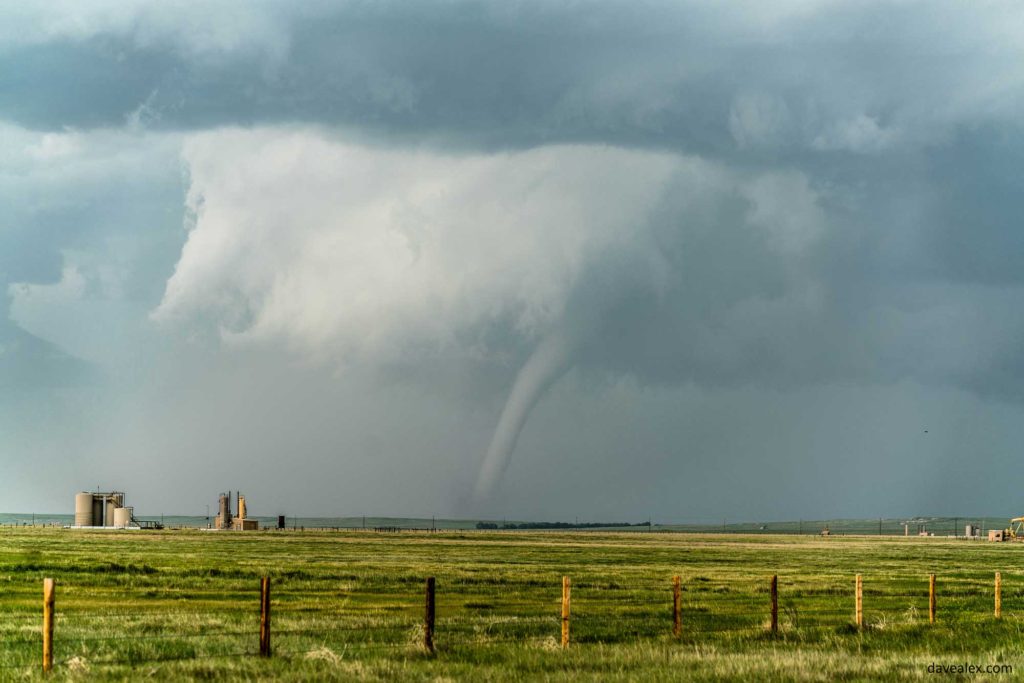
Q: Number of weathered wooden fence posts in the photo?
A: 9